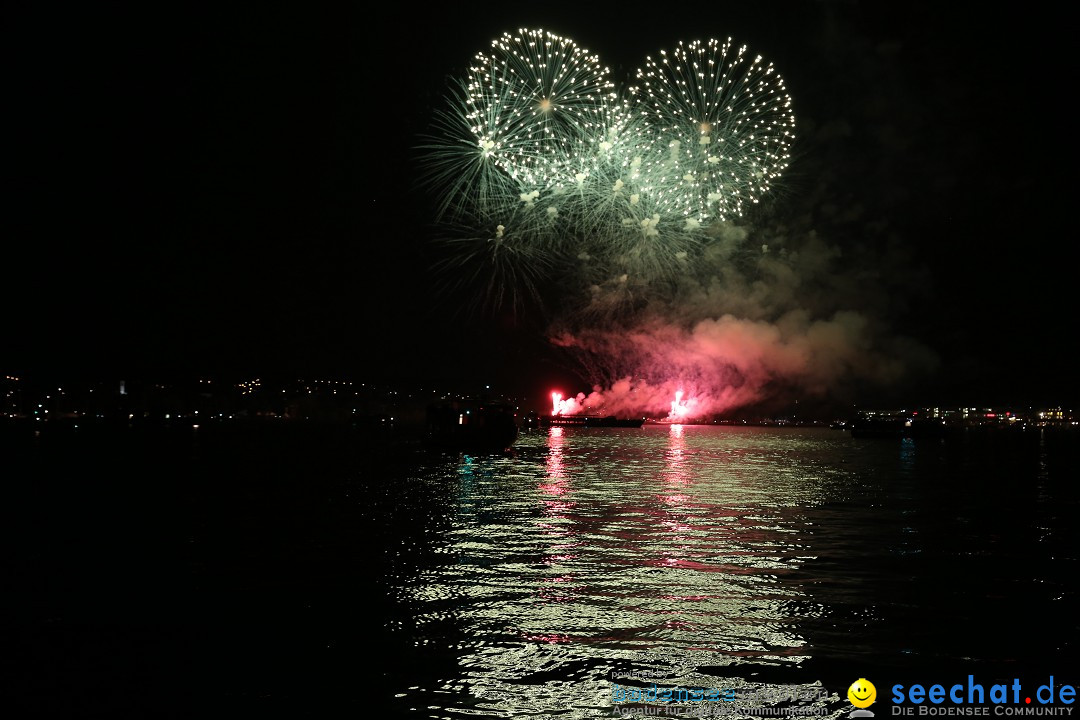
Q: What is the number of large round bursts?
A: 2